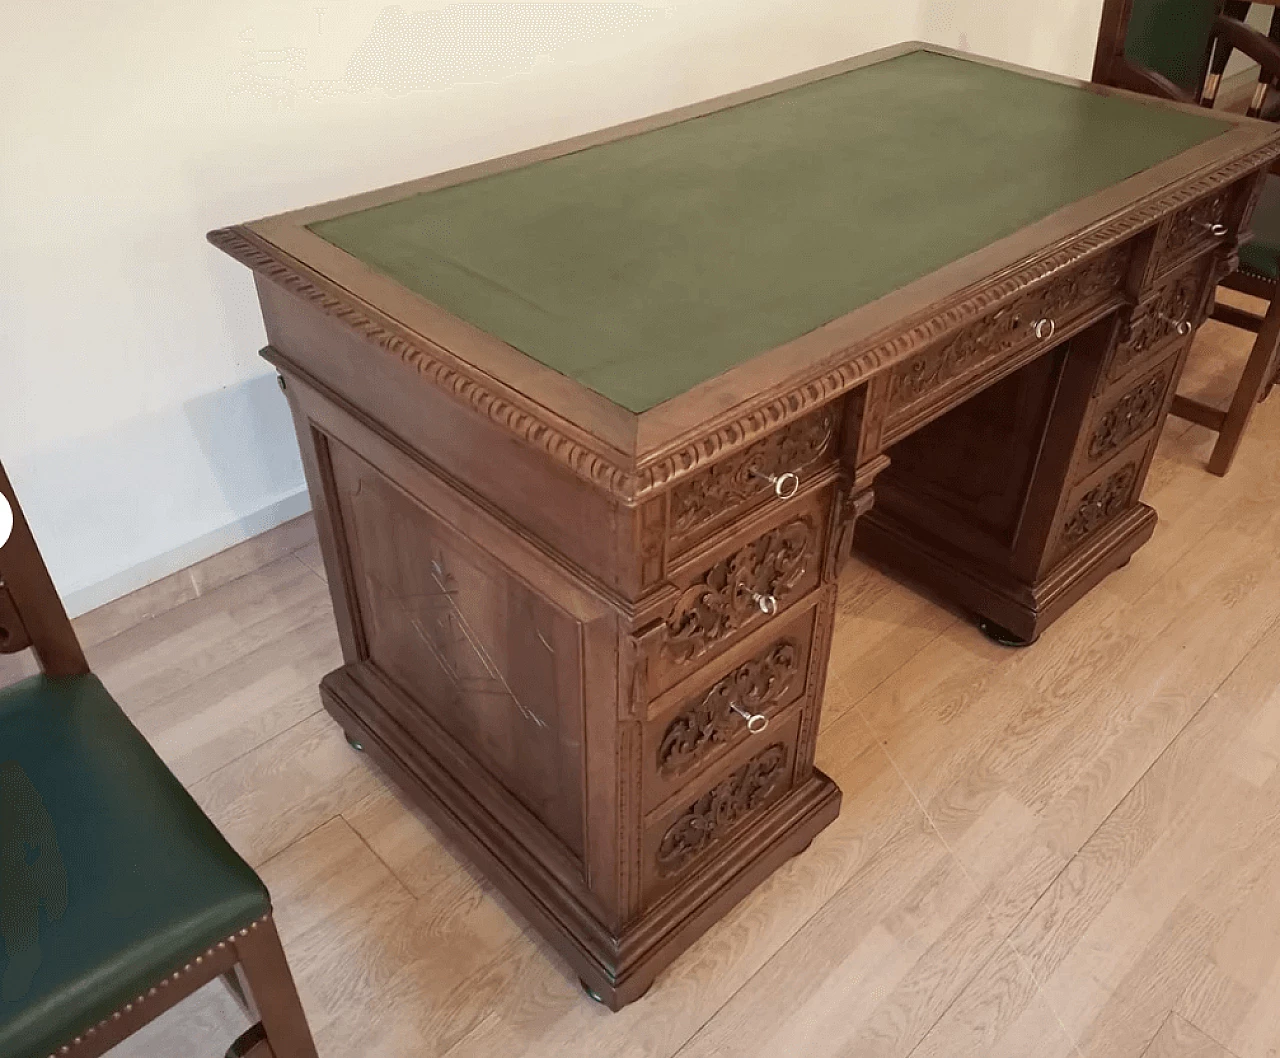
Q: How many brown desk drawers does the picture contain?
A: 9